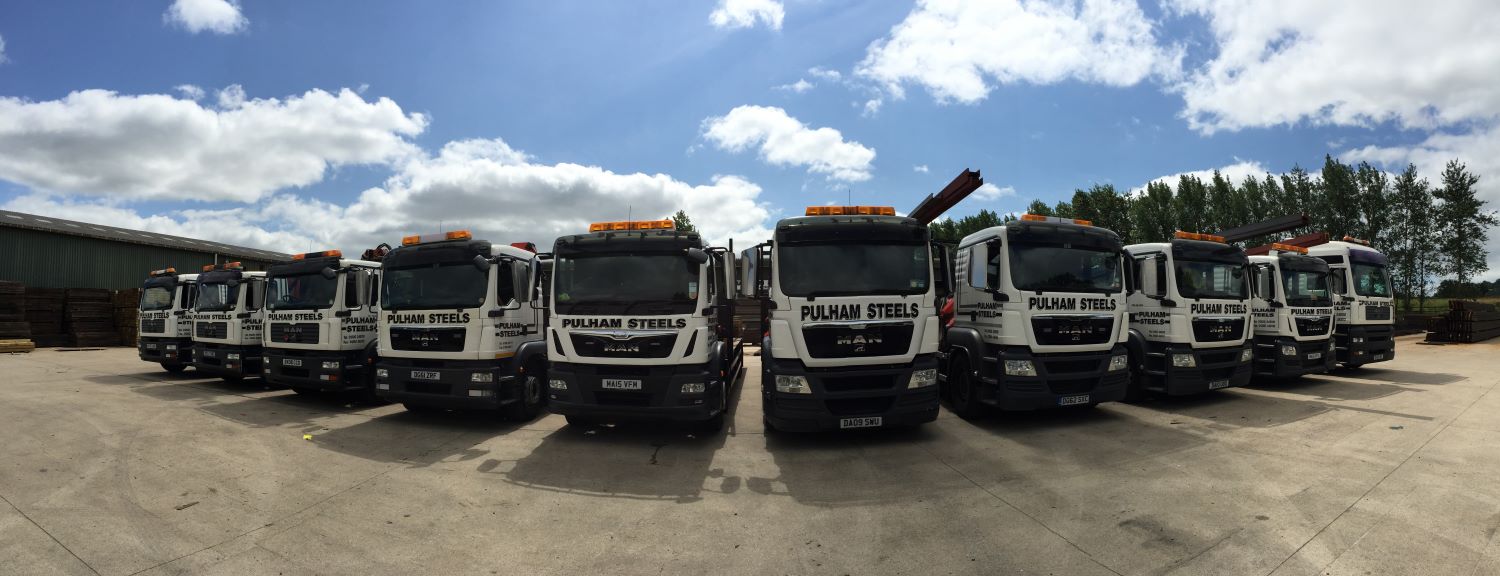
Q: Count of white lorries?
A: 10